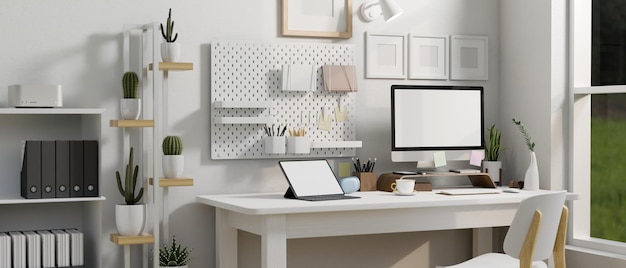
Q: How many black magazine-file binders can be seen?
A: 5